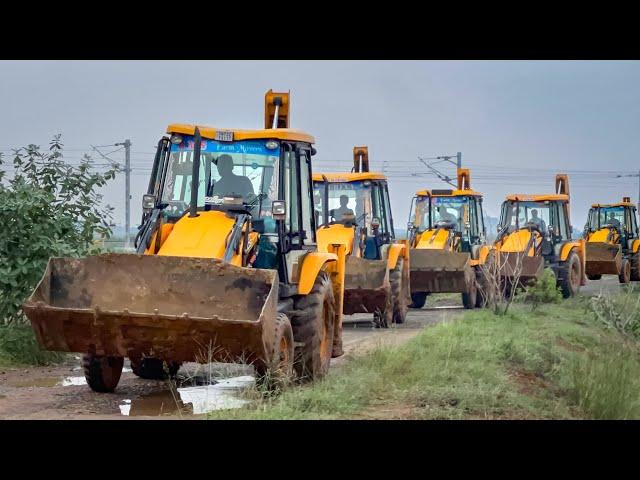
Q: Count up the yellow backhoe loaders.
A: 5